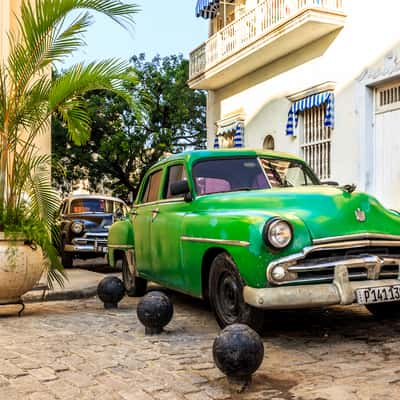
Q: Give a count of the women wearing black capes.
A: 0